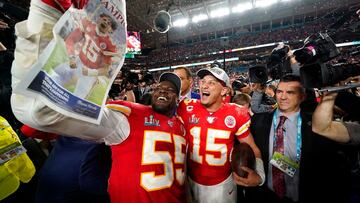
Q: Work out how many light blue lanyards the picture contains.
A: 1